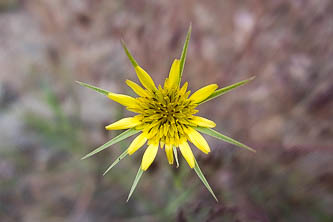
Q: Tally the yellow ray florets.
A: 12